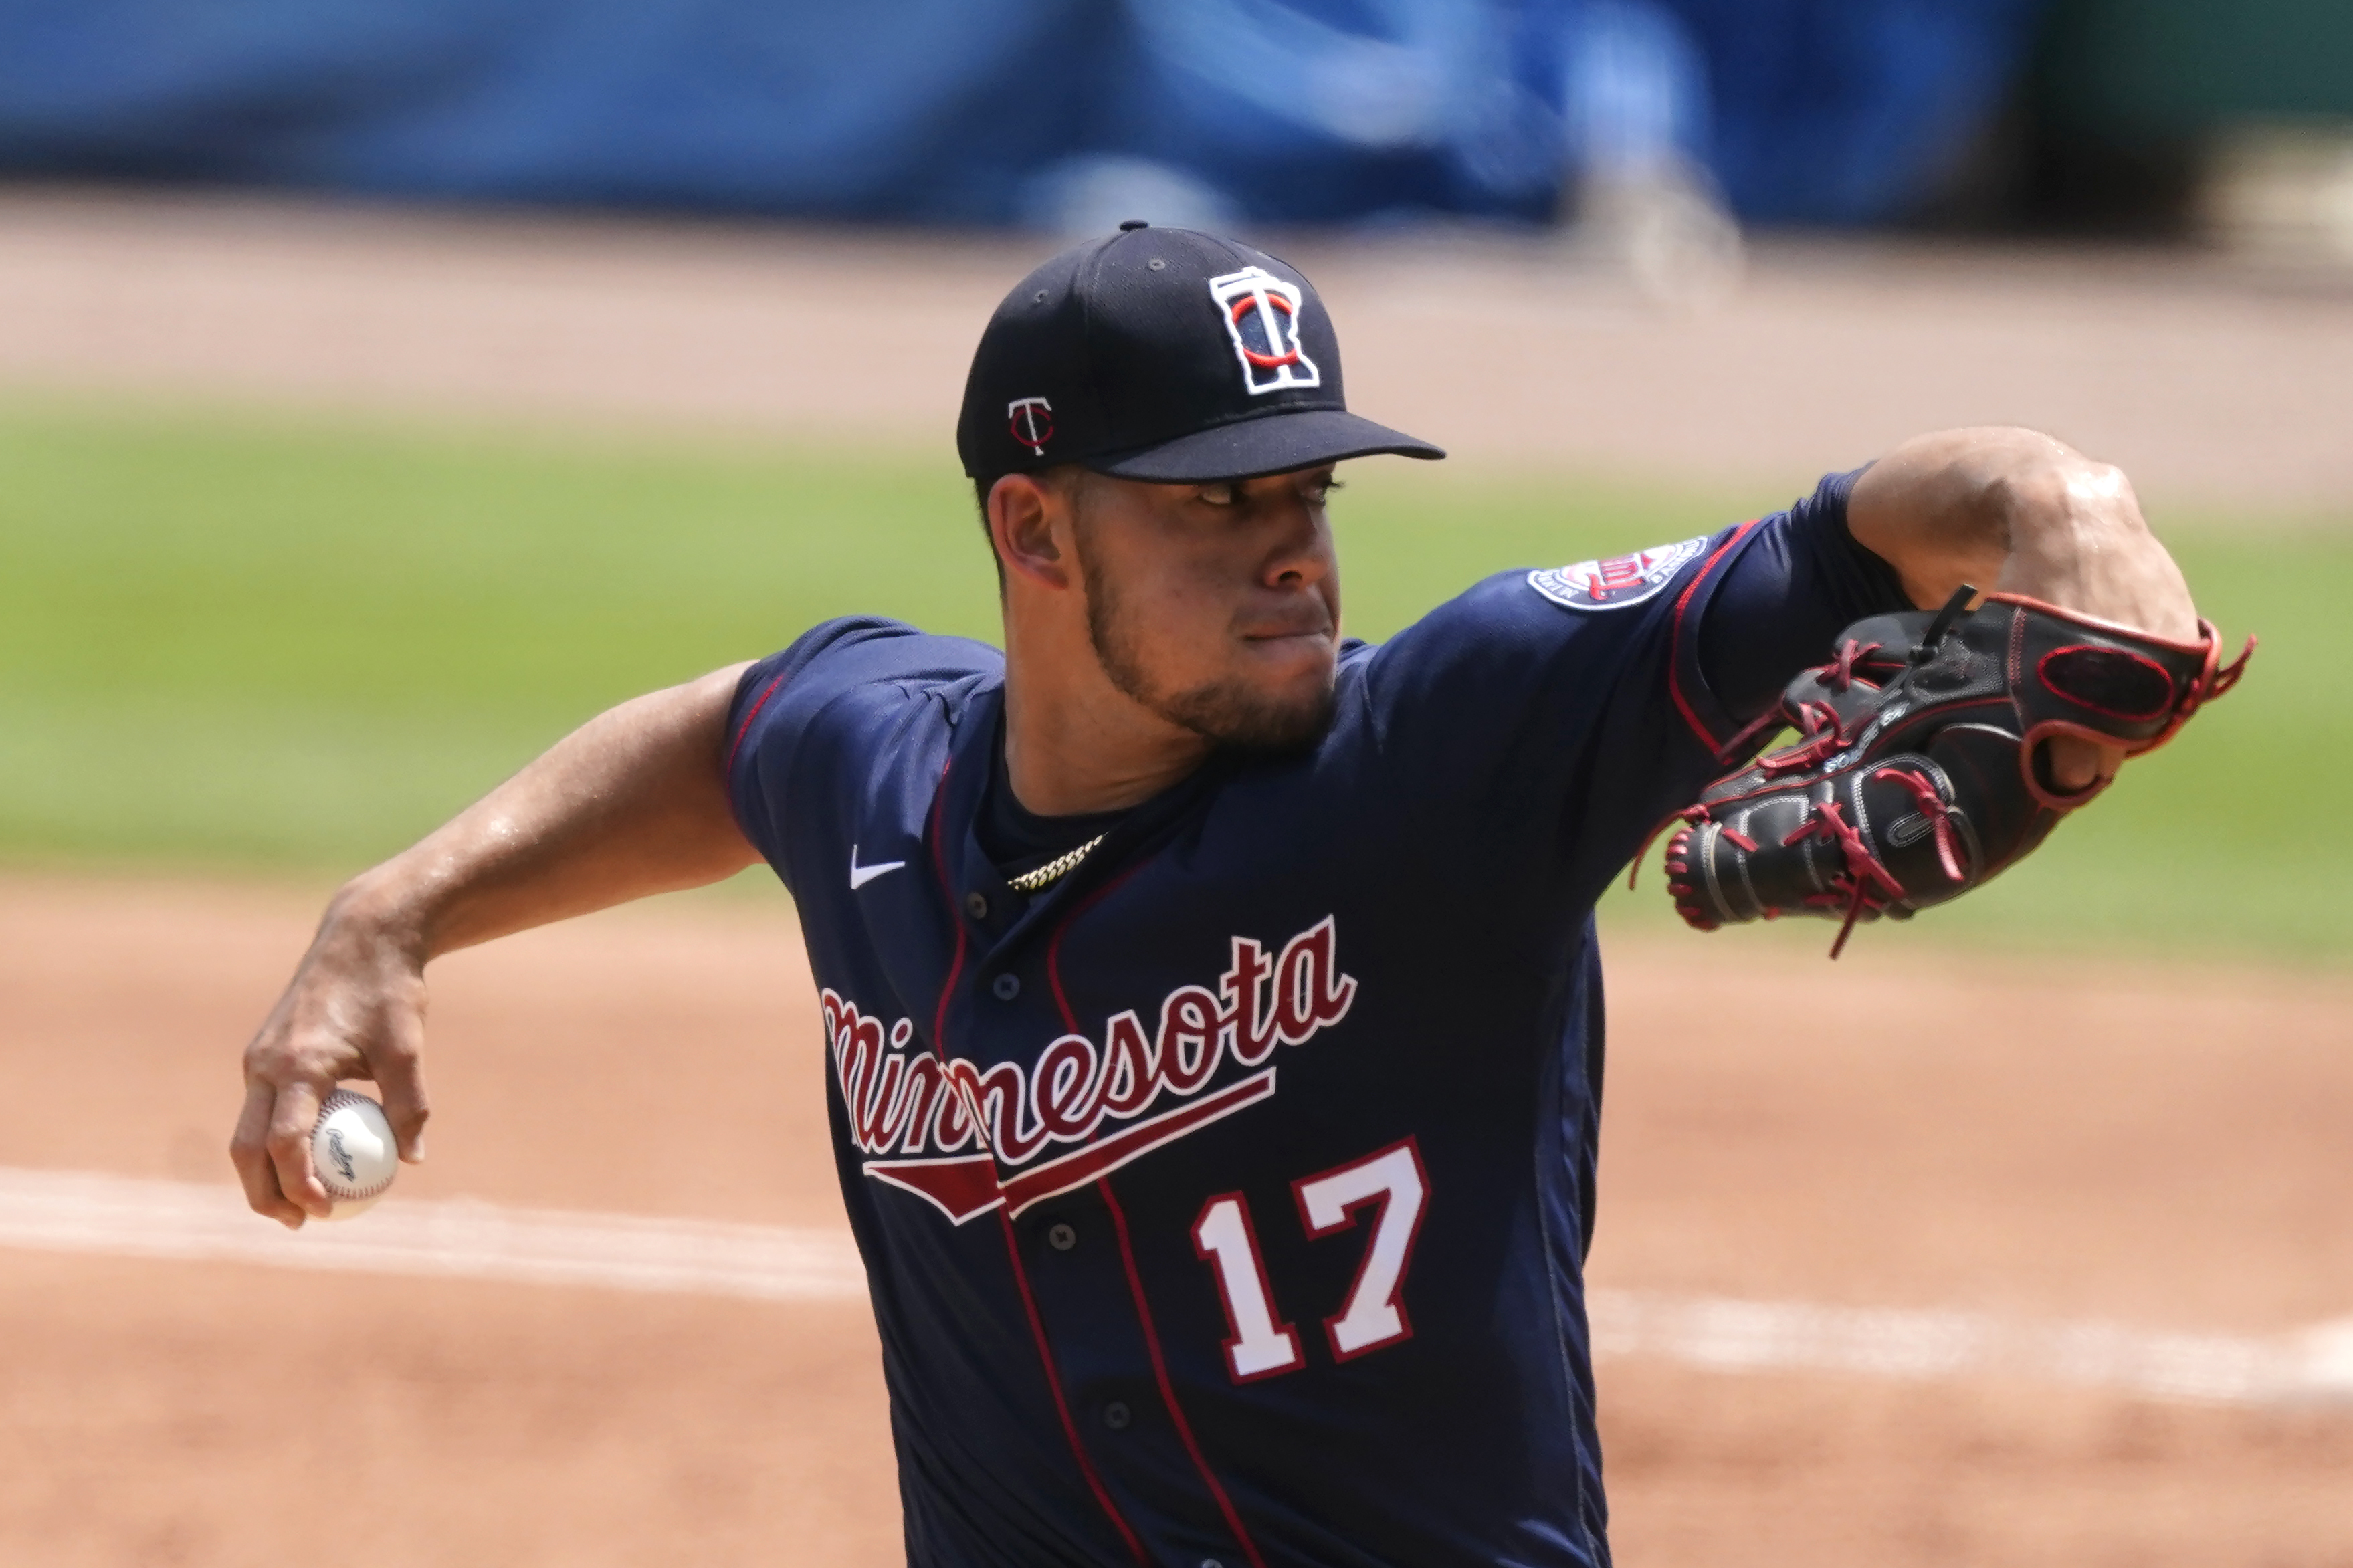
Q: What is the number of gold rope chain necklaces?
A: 1